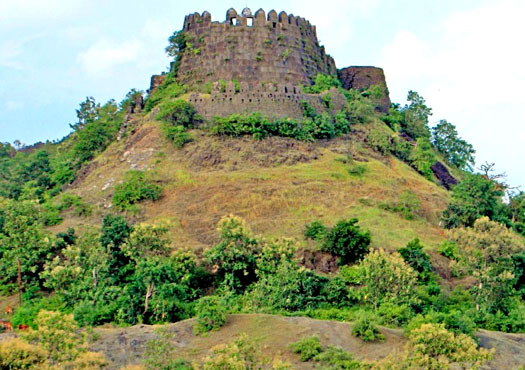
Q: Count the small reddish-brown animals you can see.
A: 3